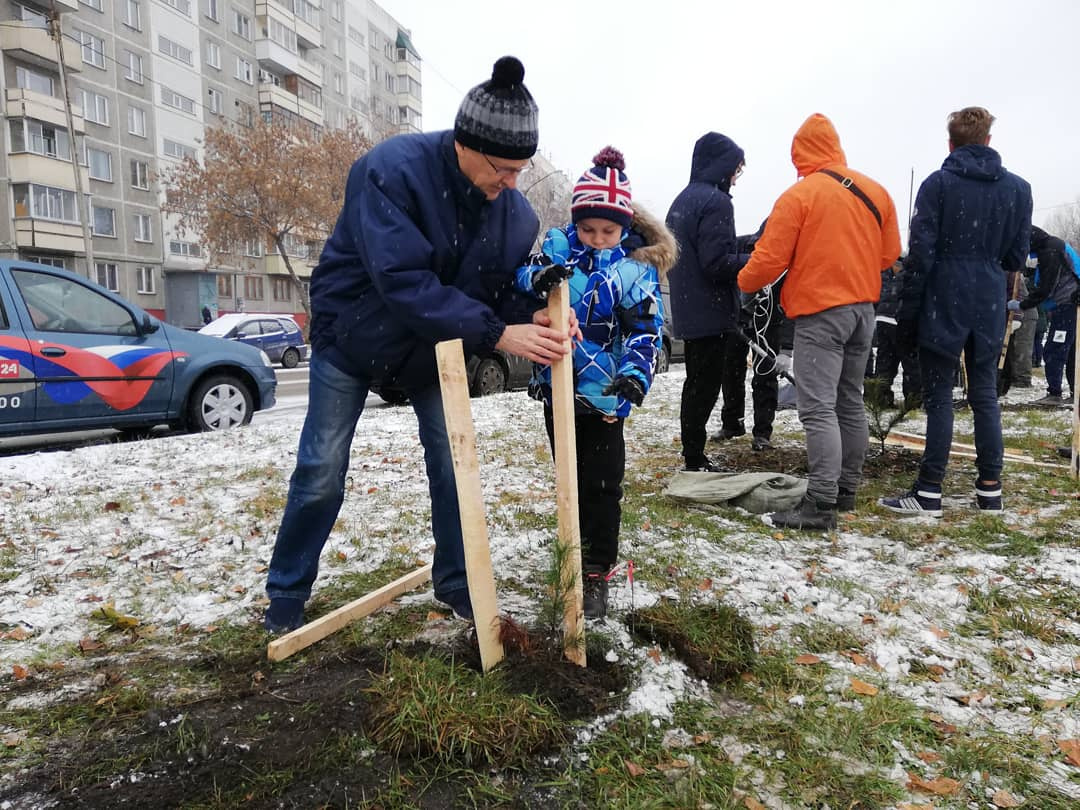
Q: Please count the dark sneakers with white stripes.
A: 2